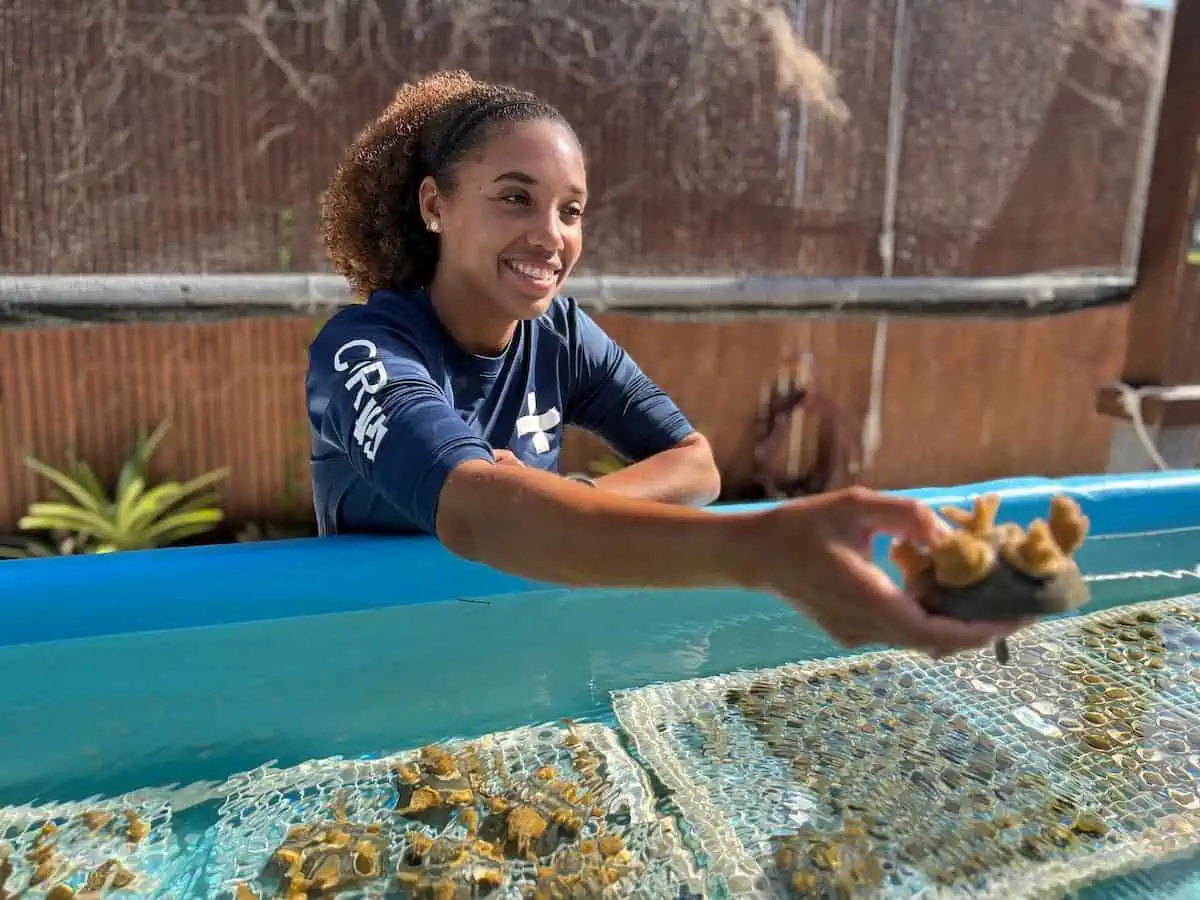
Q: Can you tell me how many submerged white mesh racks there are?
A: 3